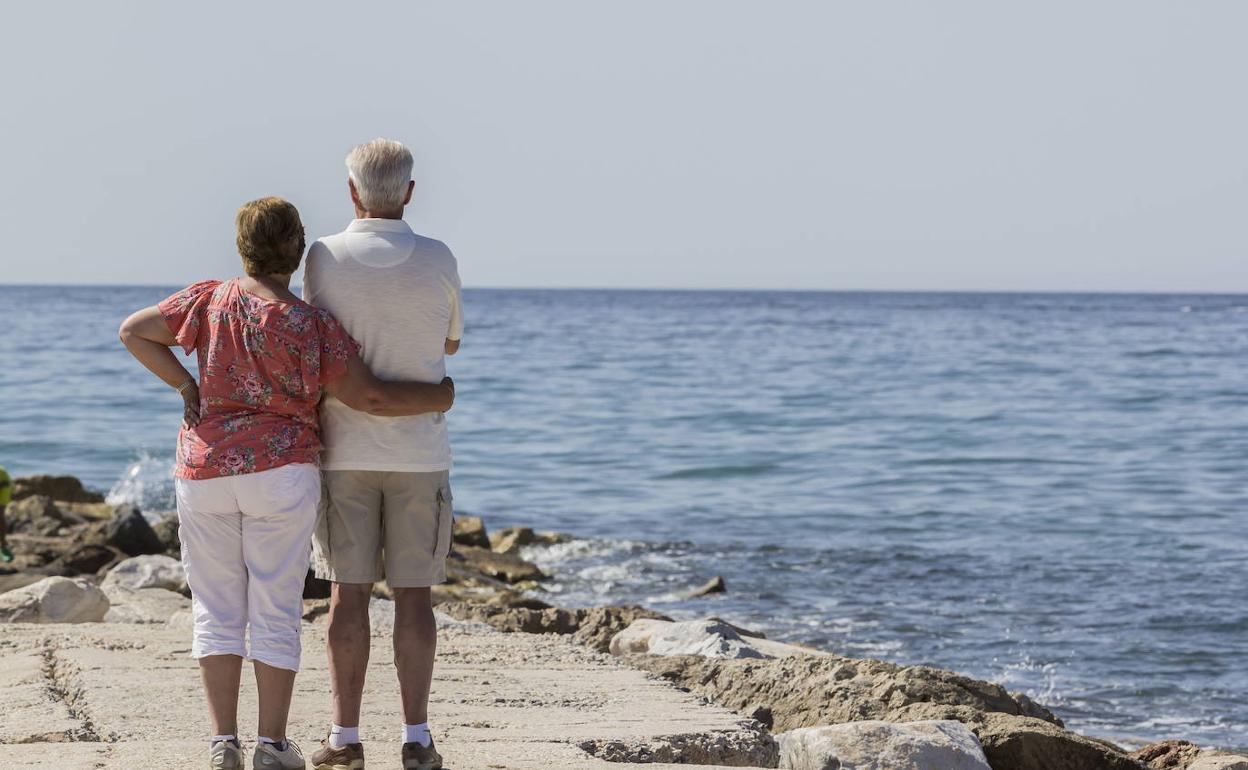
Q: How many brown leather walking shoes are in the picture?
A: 2